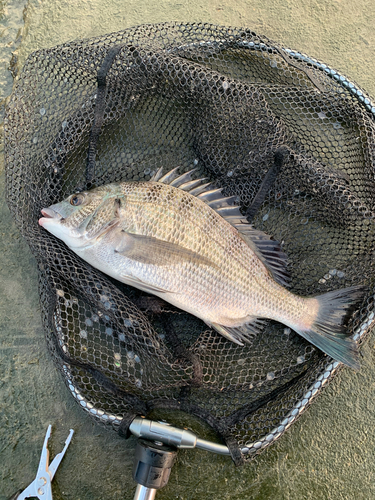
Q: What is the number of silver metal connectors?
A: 1